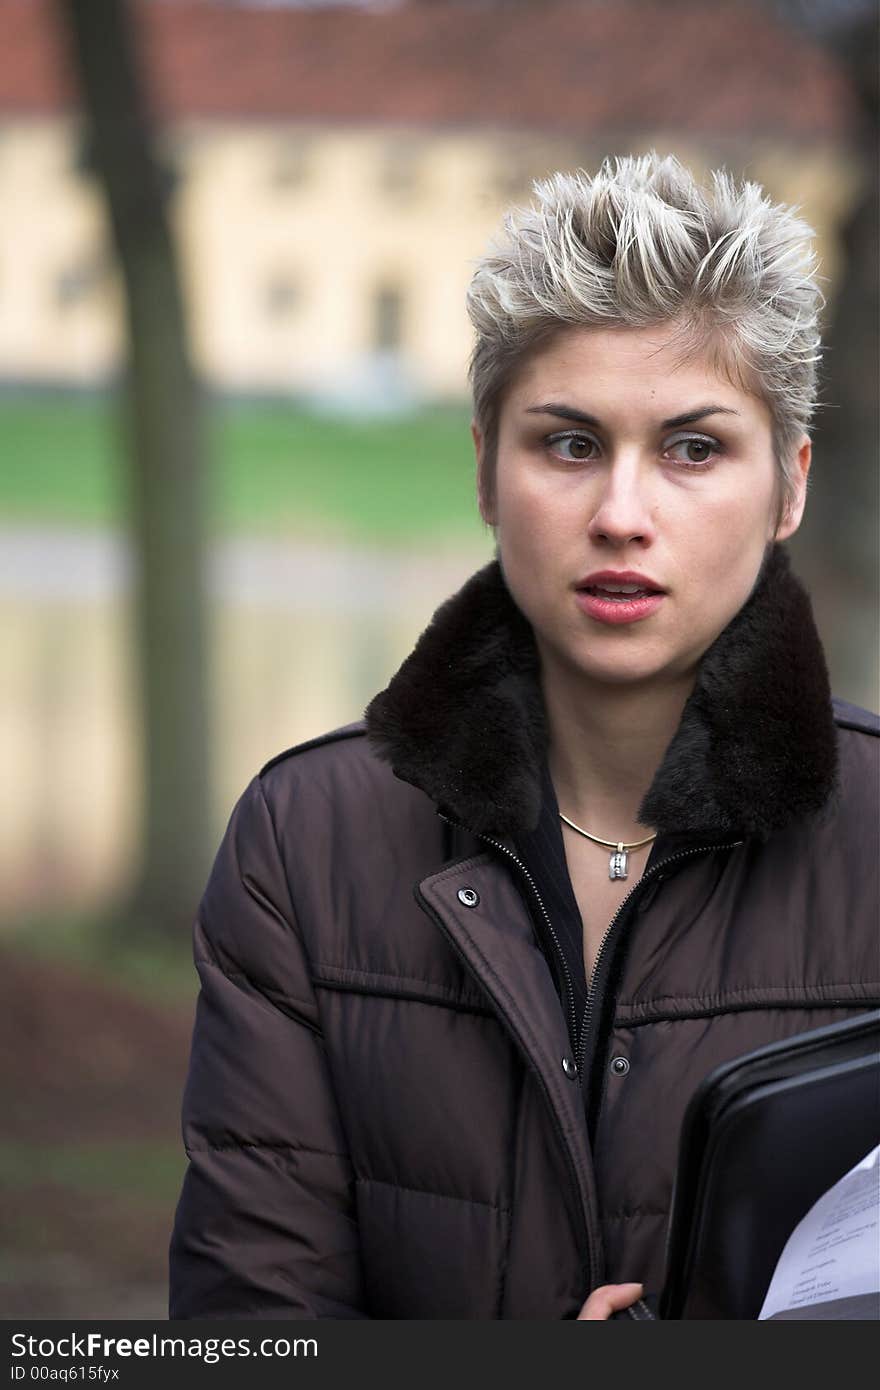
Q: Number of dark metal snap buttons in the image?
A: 3